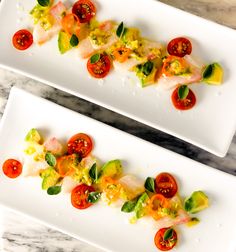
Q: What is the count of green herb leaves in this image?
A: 14